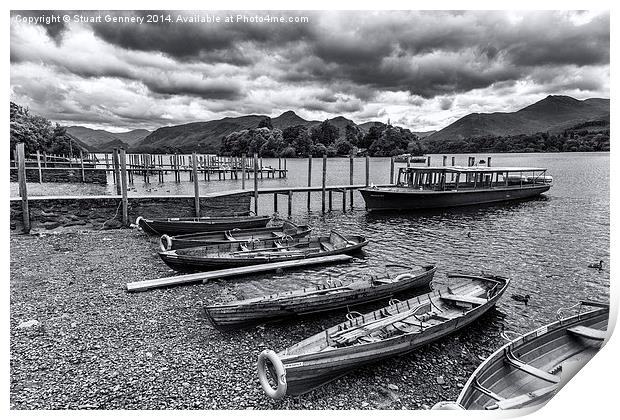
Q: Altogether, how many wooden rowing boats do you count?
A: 6